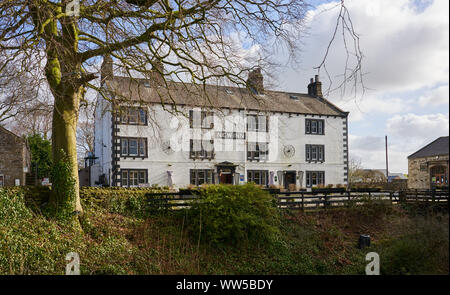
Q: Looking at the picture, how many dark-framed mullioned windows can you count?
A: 12